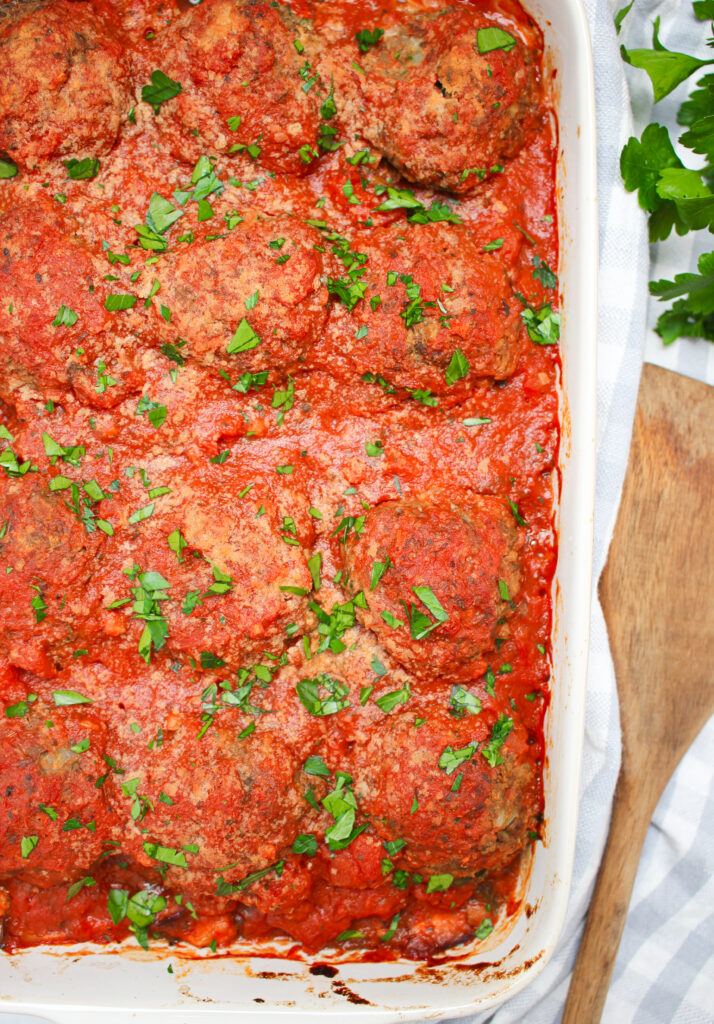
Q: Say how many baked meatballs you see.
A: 12